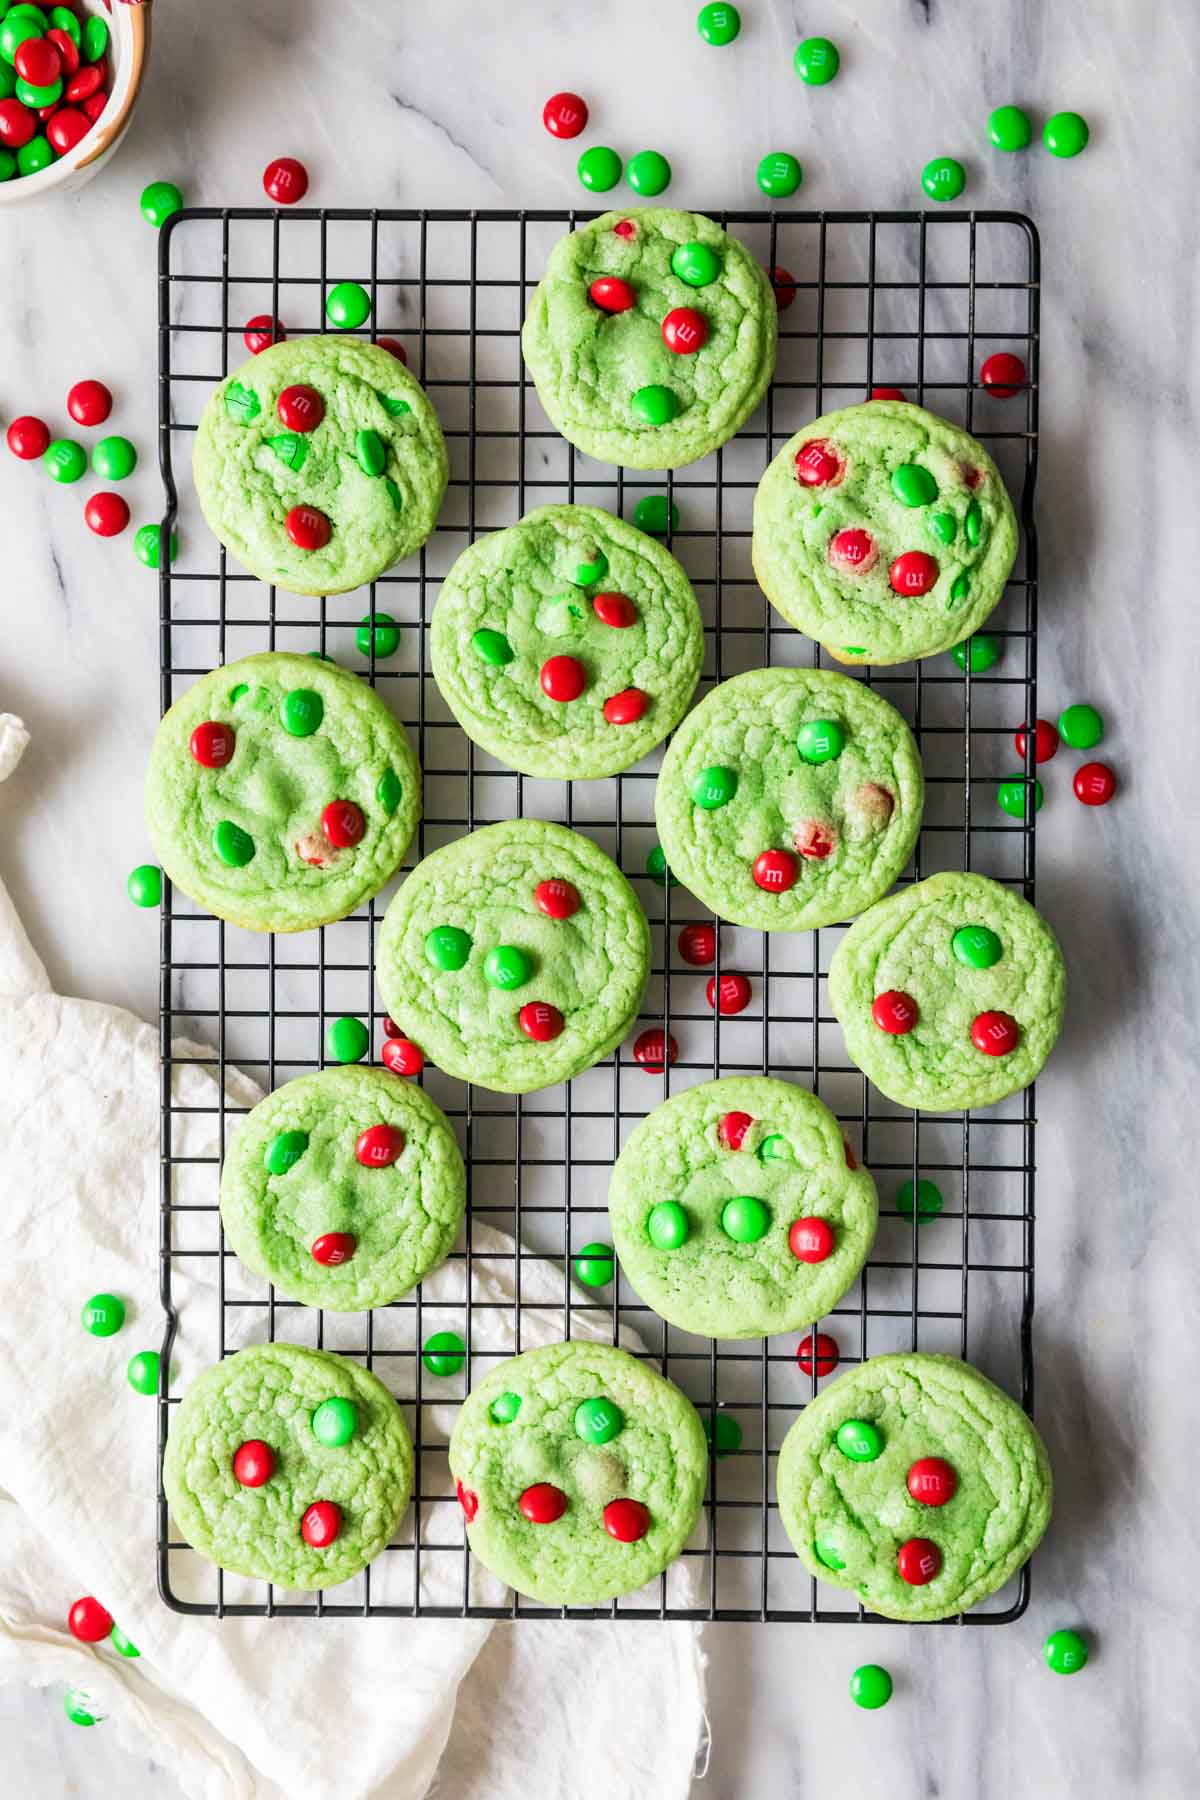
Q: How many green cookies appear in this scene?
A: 13